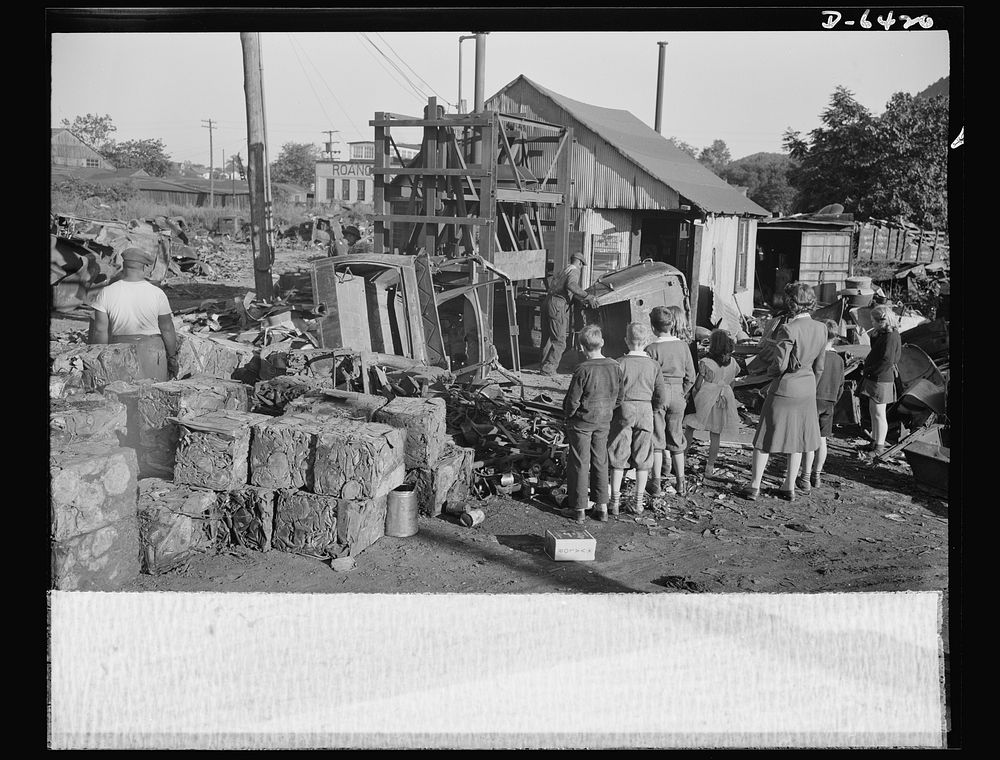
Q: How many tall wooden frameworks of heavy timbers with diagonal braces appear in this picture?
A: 1